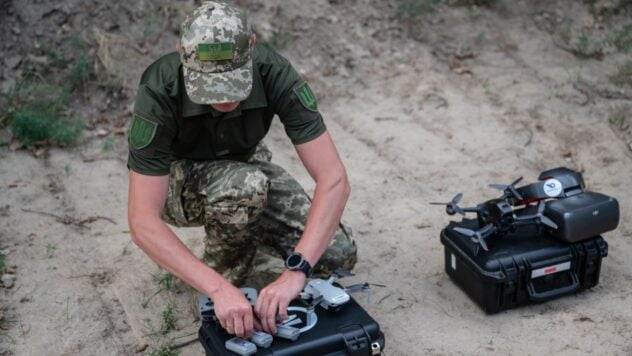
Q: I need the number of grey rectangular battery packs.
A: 3